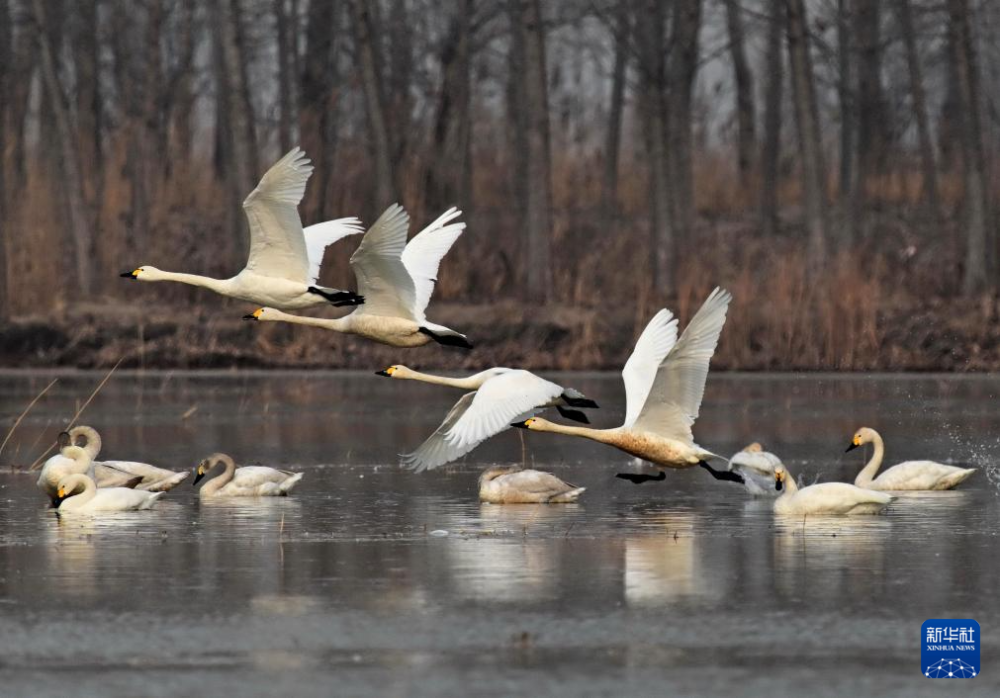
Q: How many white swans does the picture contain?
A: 12